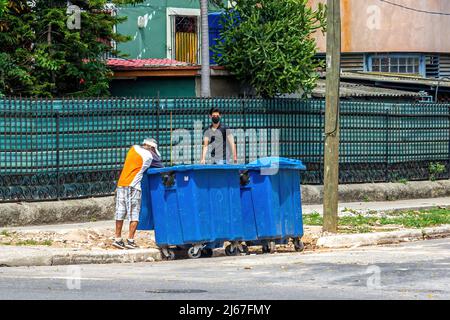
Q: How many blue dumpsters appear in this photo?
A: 2